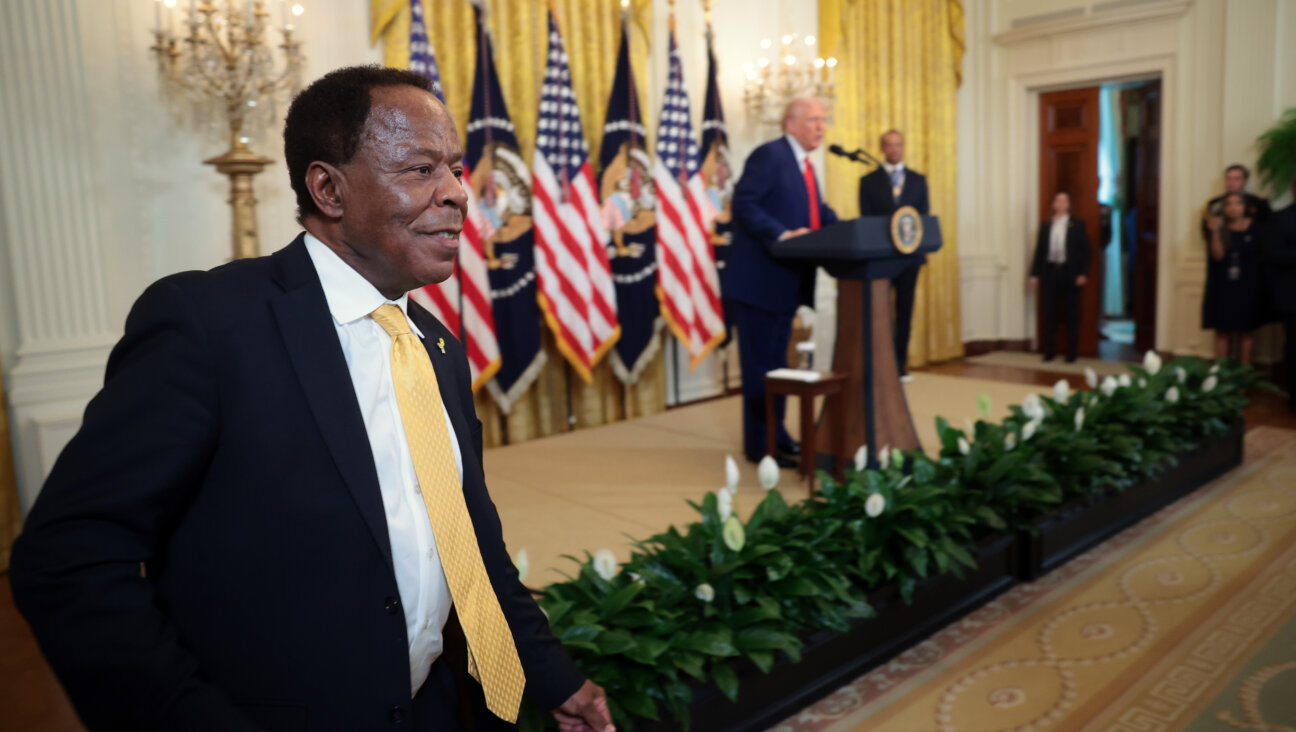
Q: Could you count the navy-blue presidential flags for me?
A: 3